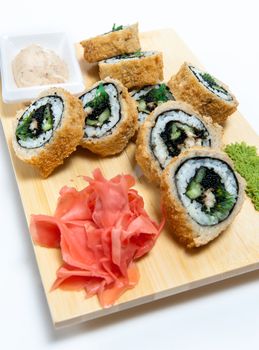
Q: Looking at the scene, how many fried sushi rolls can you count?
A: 8